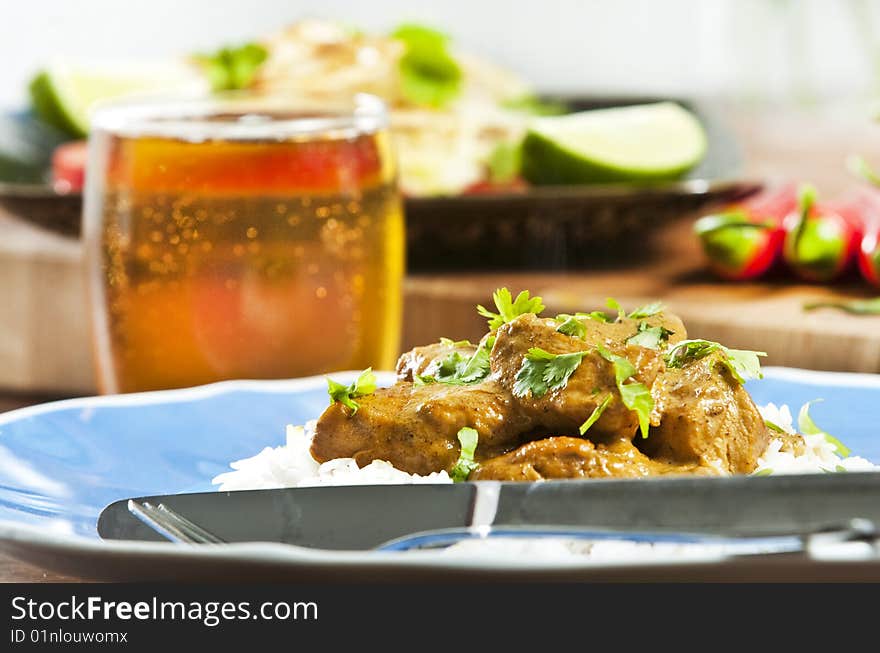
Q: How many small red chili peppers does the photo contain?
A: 3